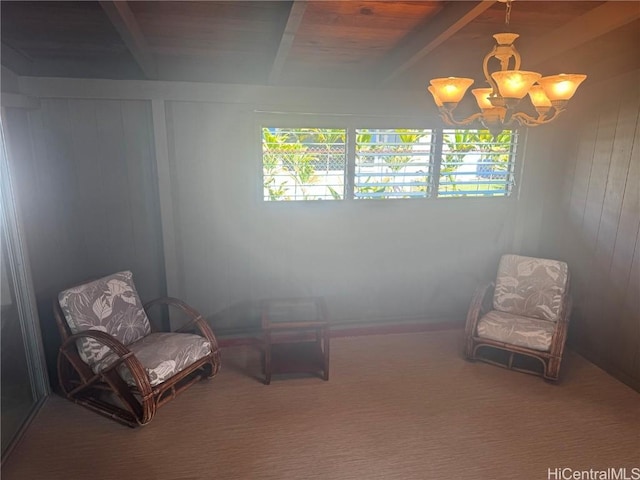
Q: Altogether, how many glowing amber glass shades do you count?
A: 6